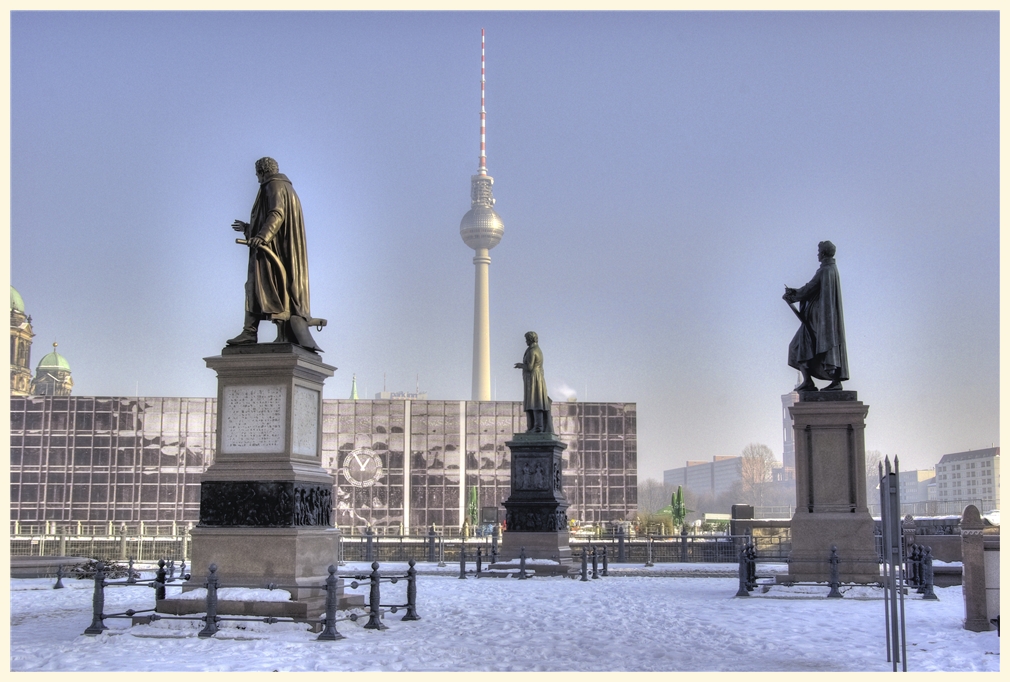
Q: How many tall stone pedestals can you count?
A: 3